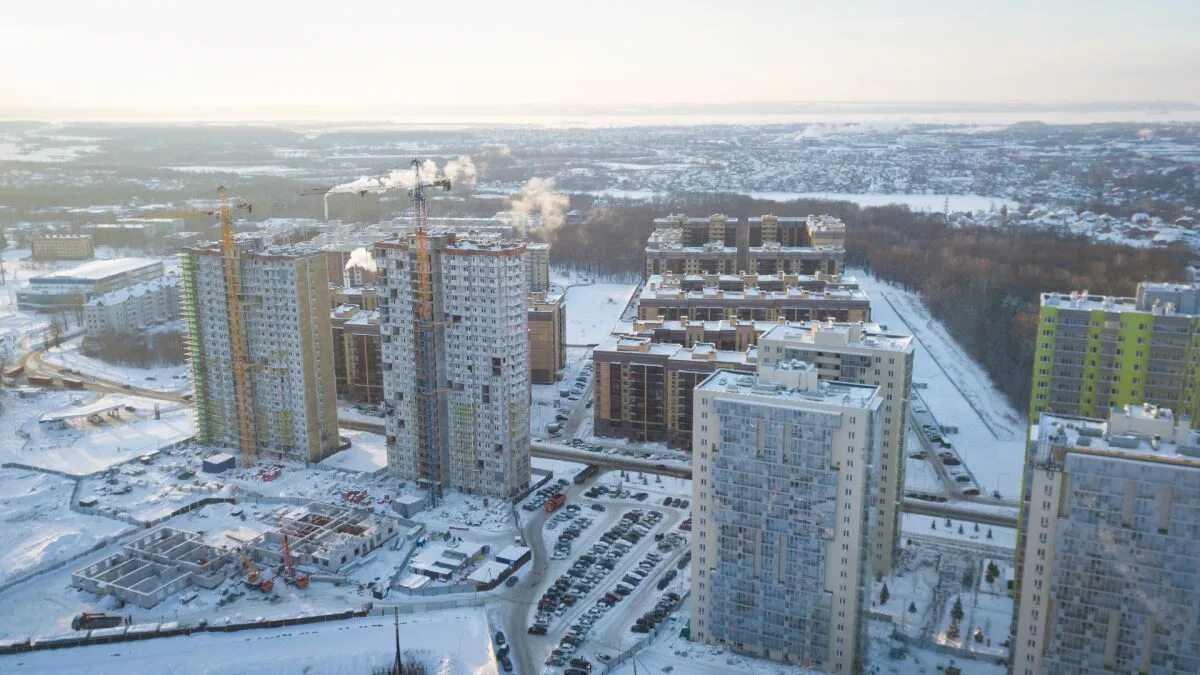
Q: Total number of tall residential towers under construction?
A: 2